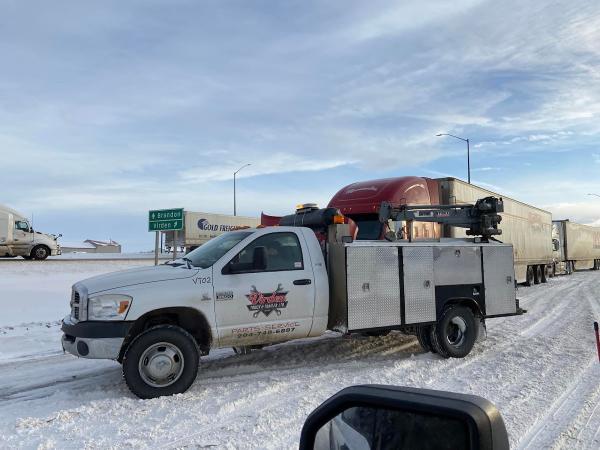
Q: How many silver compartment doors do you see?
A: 4